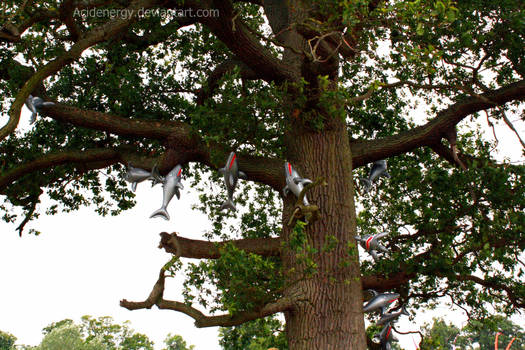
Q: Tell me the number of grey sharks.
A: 10